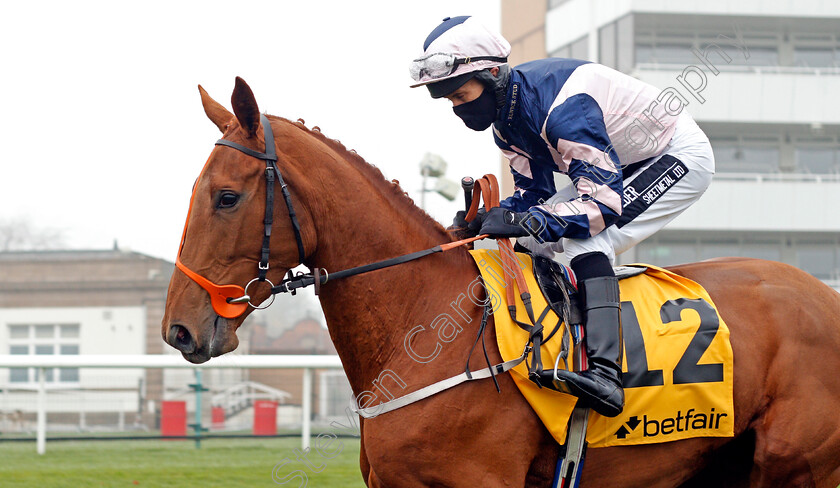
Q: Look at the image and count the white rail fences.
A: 1